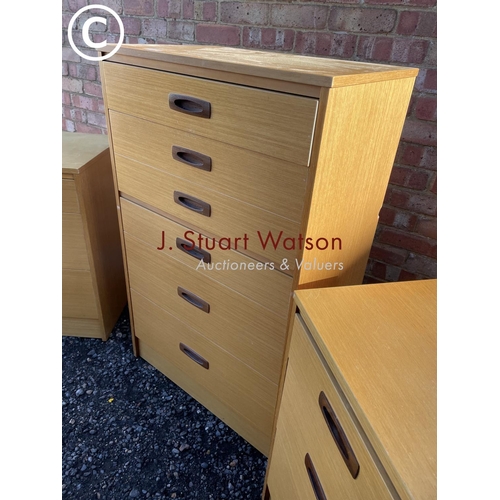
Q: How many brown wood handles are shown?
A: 8